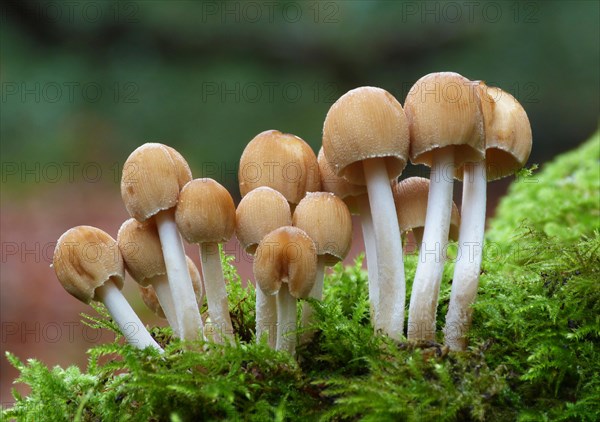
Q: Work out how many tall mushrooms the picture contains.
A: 3